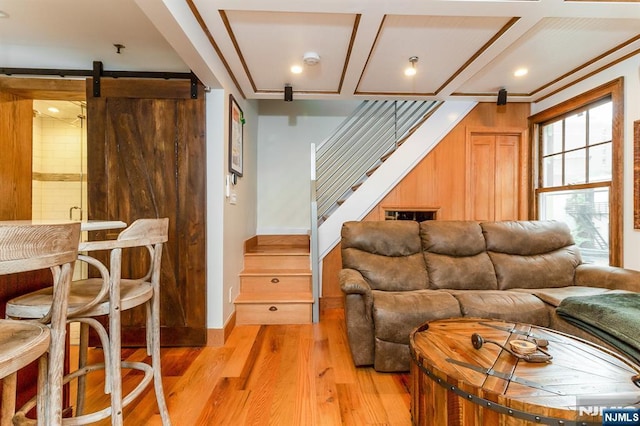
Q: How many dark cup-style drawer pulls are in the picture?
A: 2